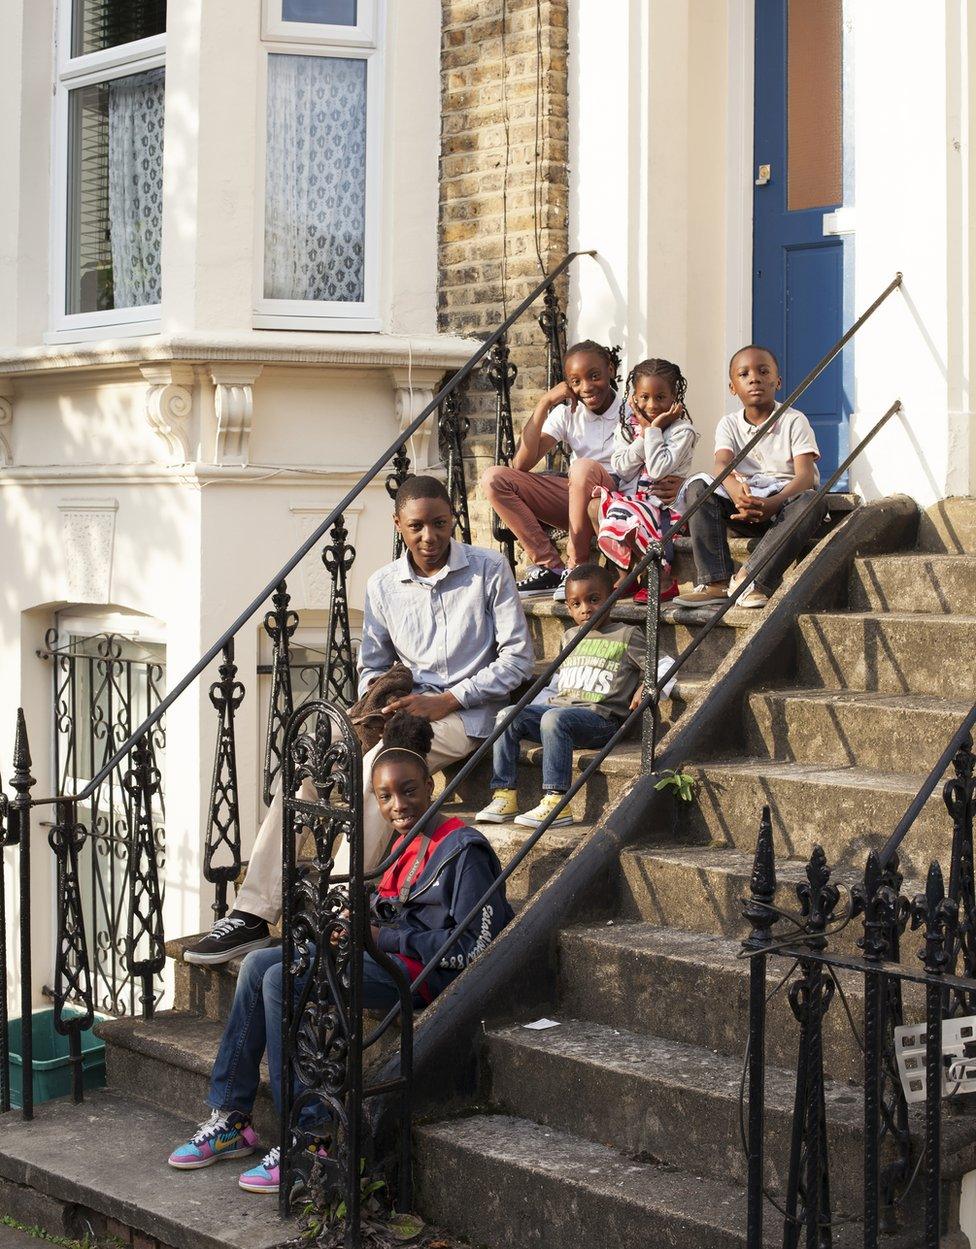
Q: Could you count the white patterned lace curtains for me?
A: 2